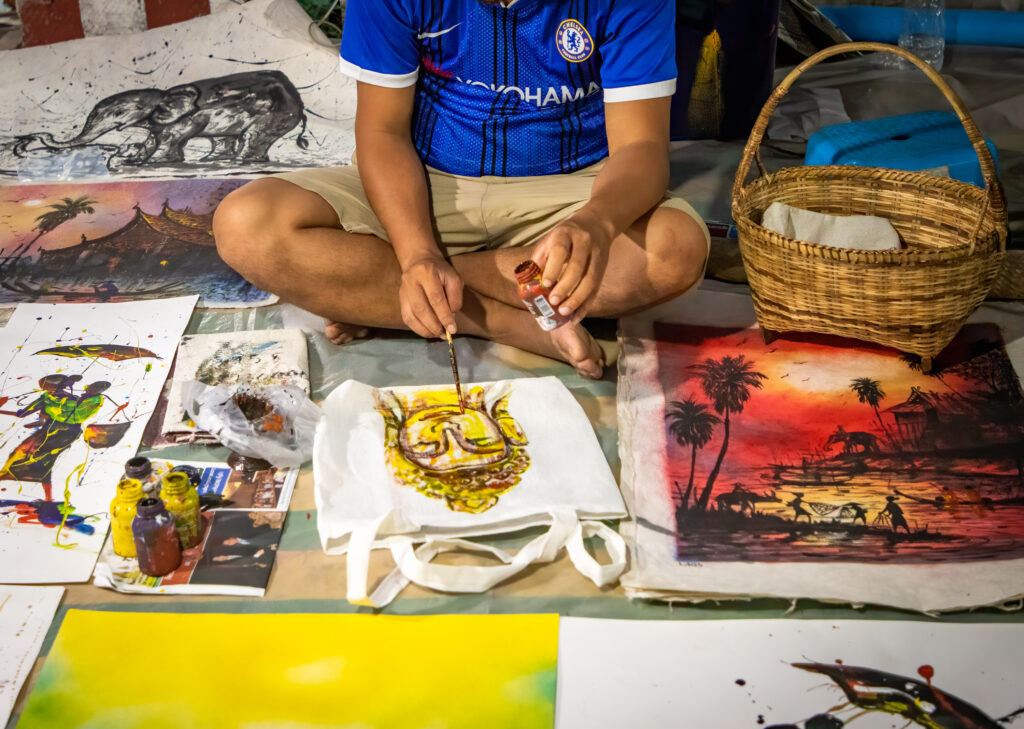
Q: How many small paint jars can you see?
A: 5